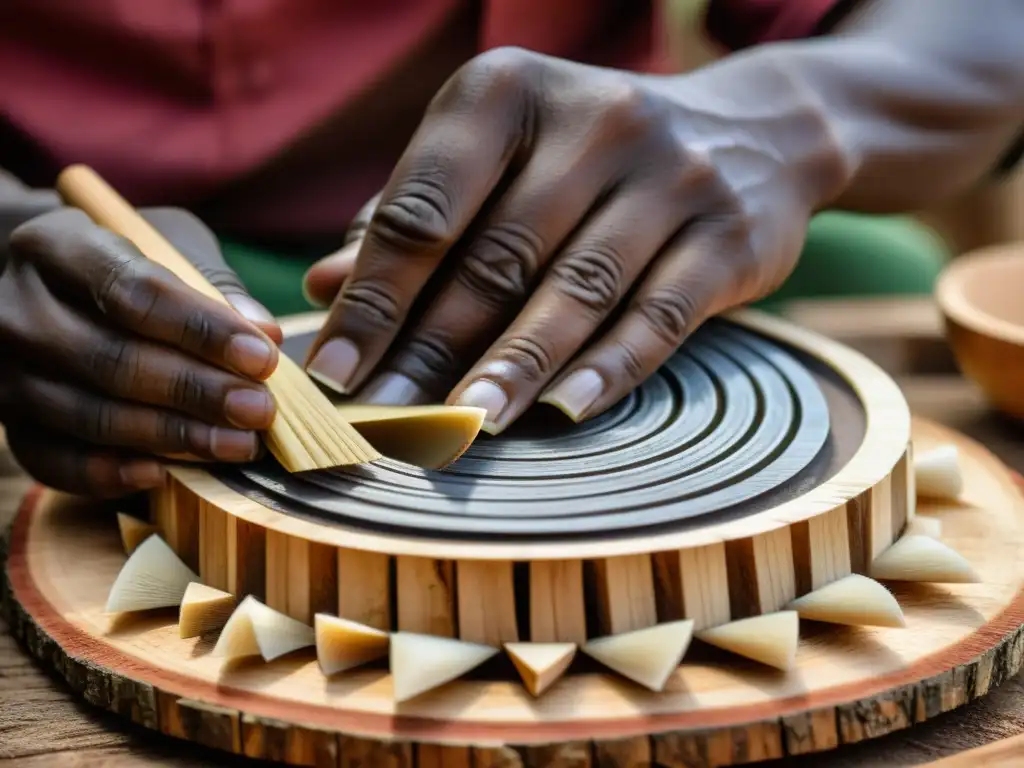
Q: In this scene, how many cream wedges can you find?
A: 13